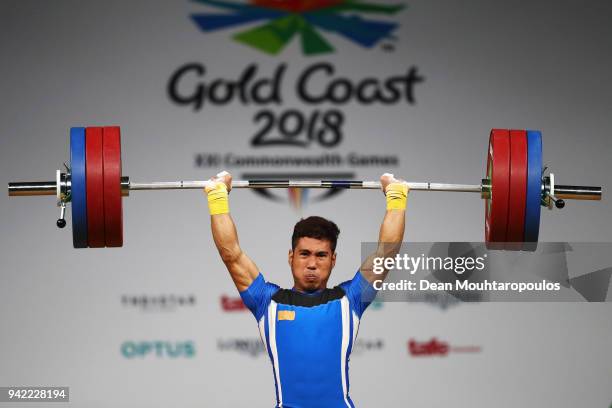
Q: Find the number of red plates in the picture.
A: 4